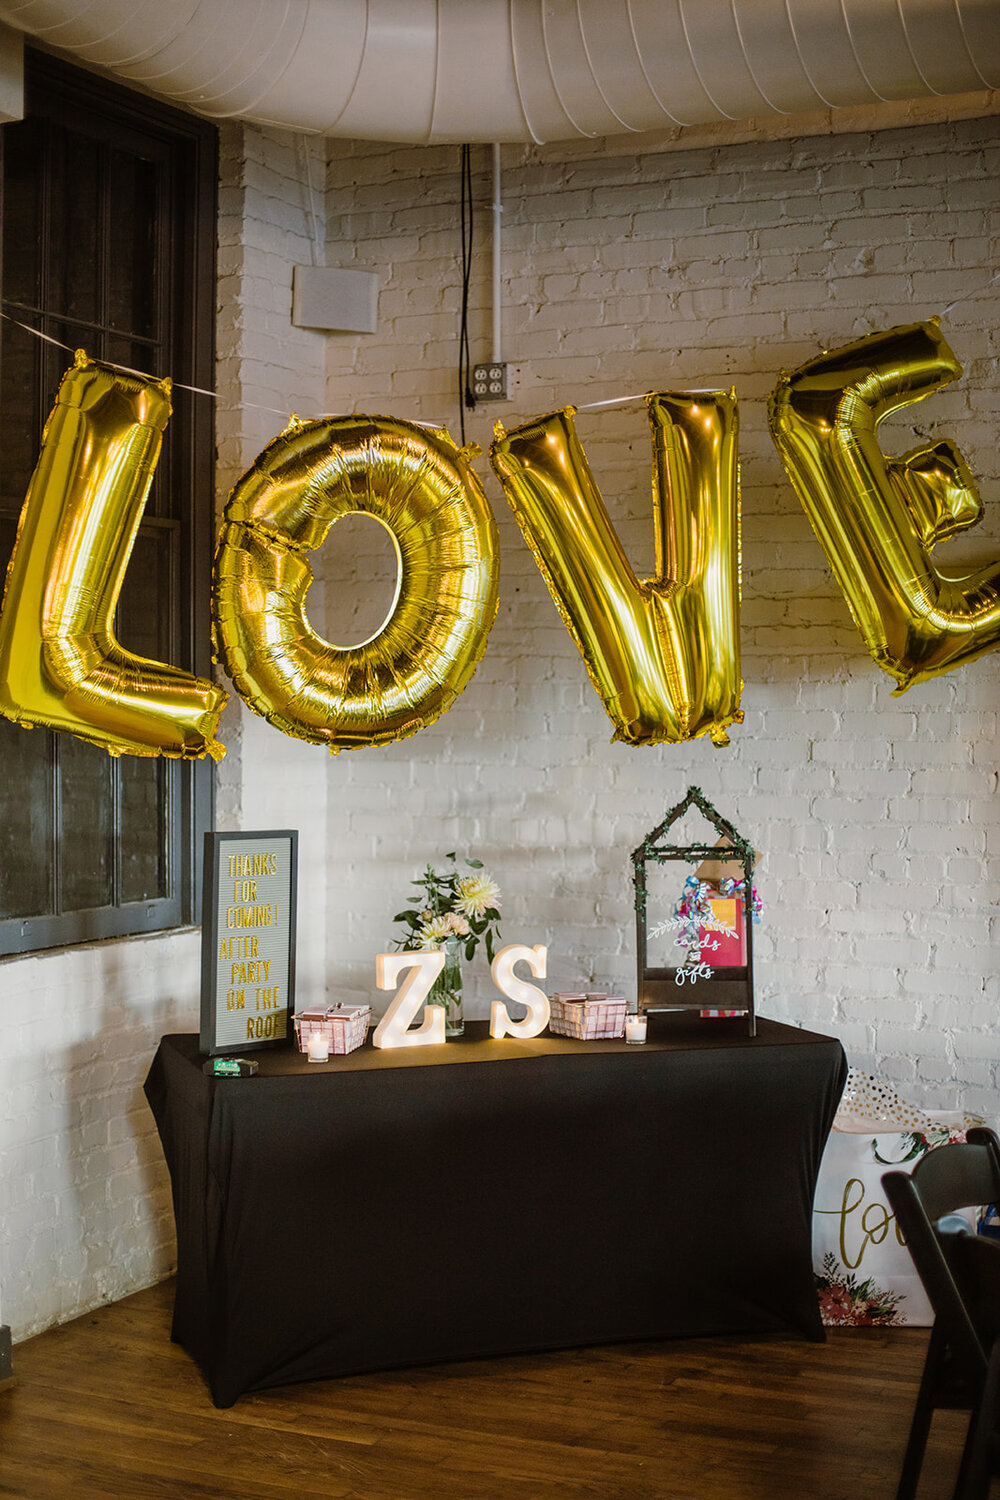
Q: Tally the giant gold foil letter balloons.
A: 4